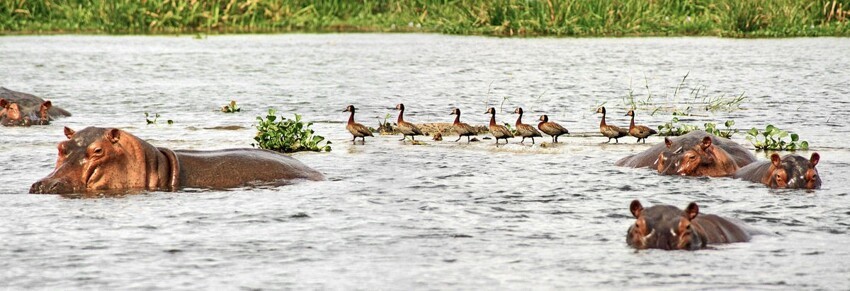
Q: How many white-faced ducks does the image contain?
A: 8